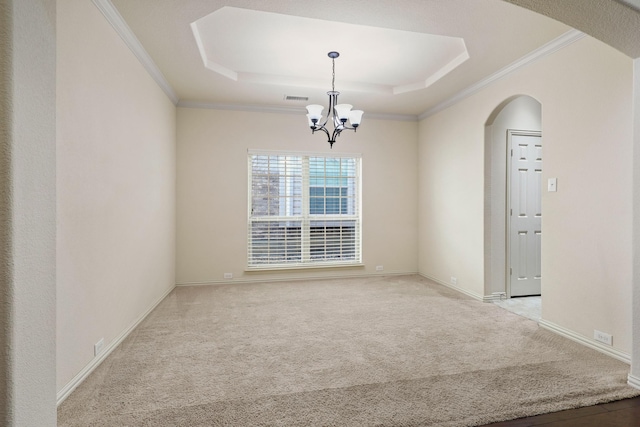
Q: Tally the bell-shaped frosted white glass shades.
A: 5